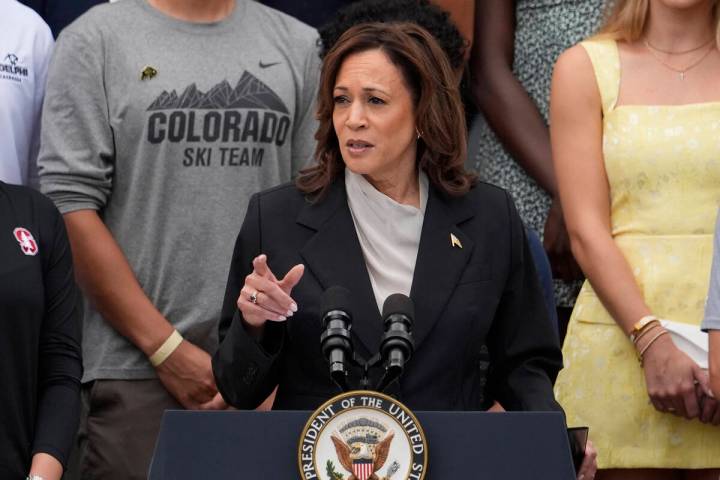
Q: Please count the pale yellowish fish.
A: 0